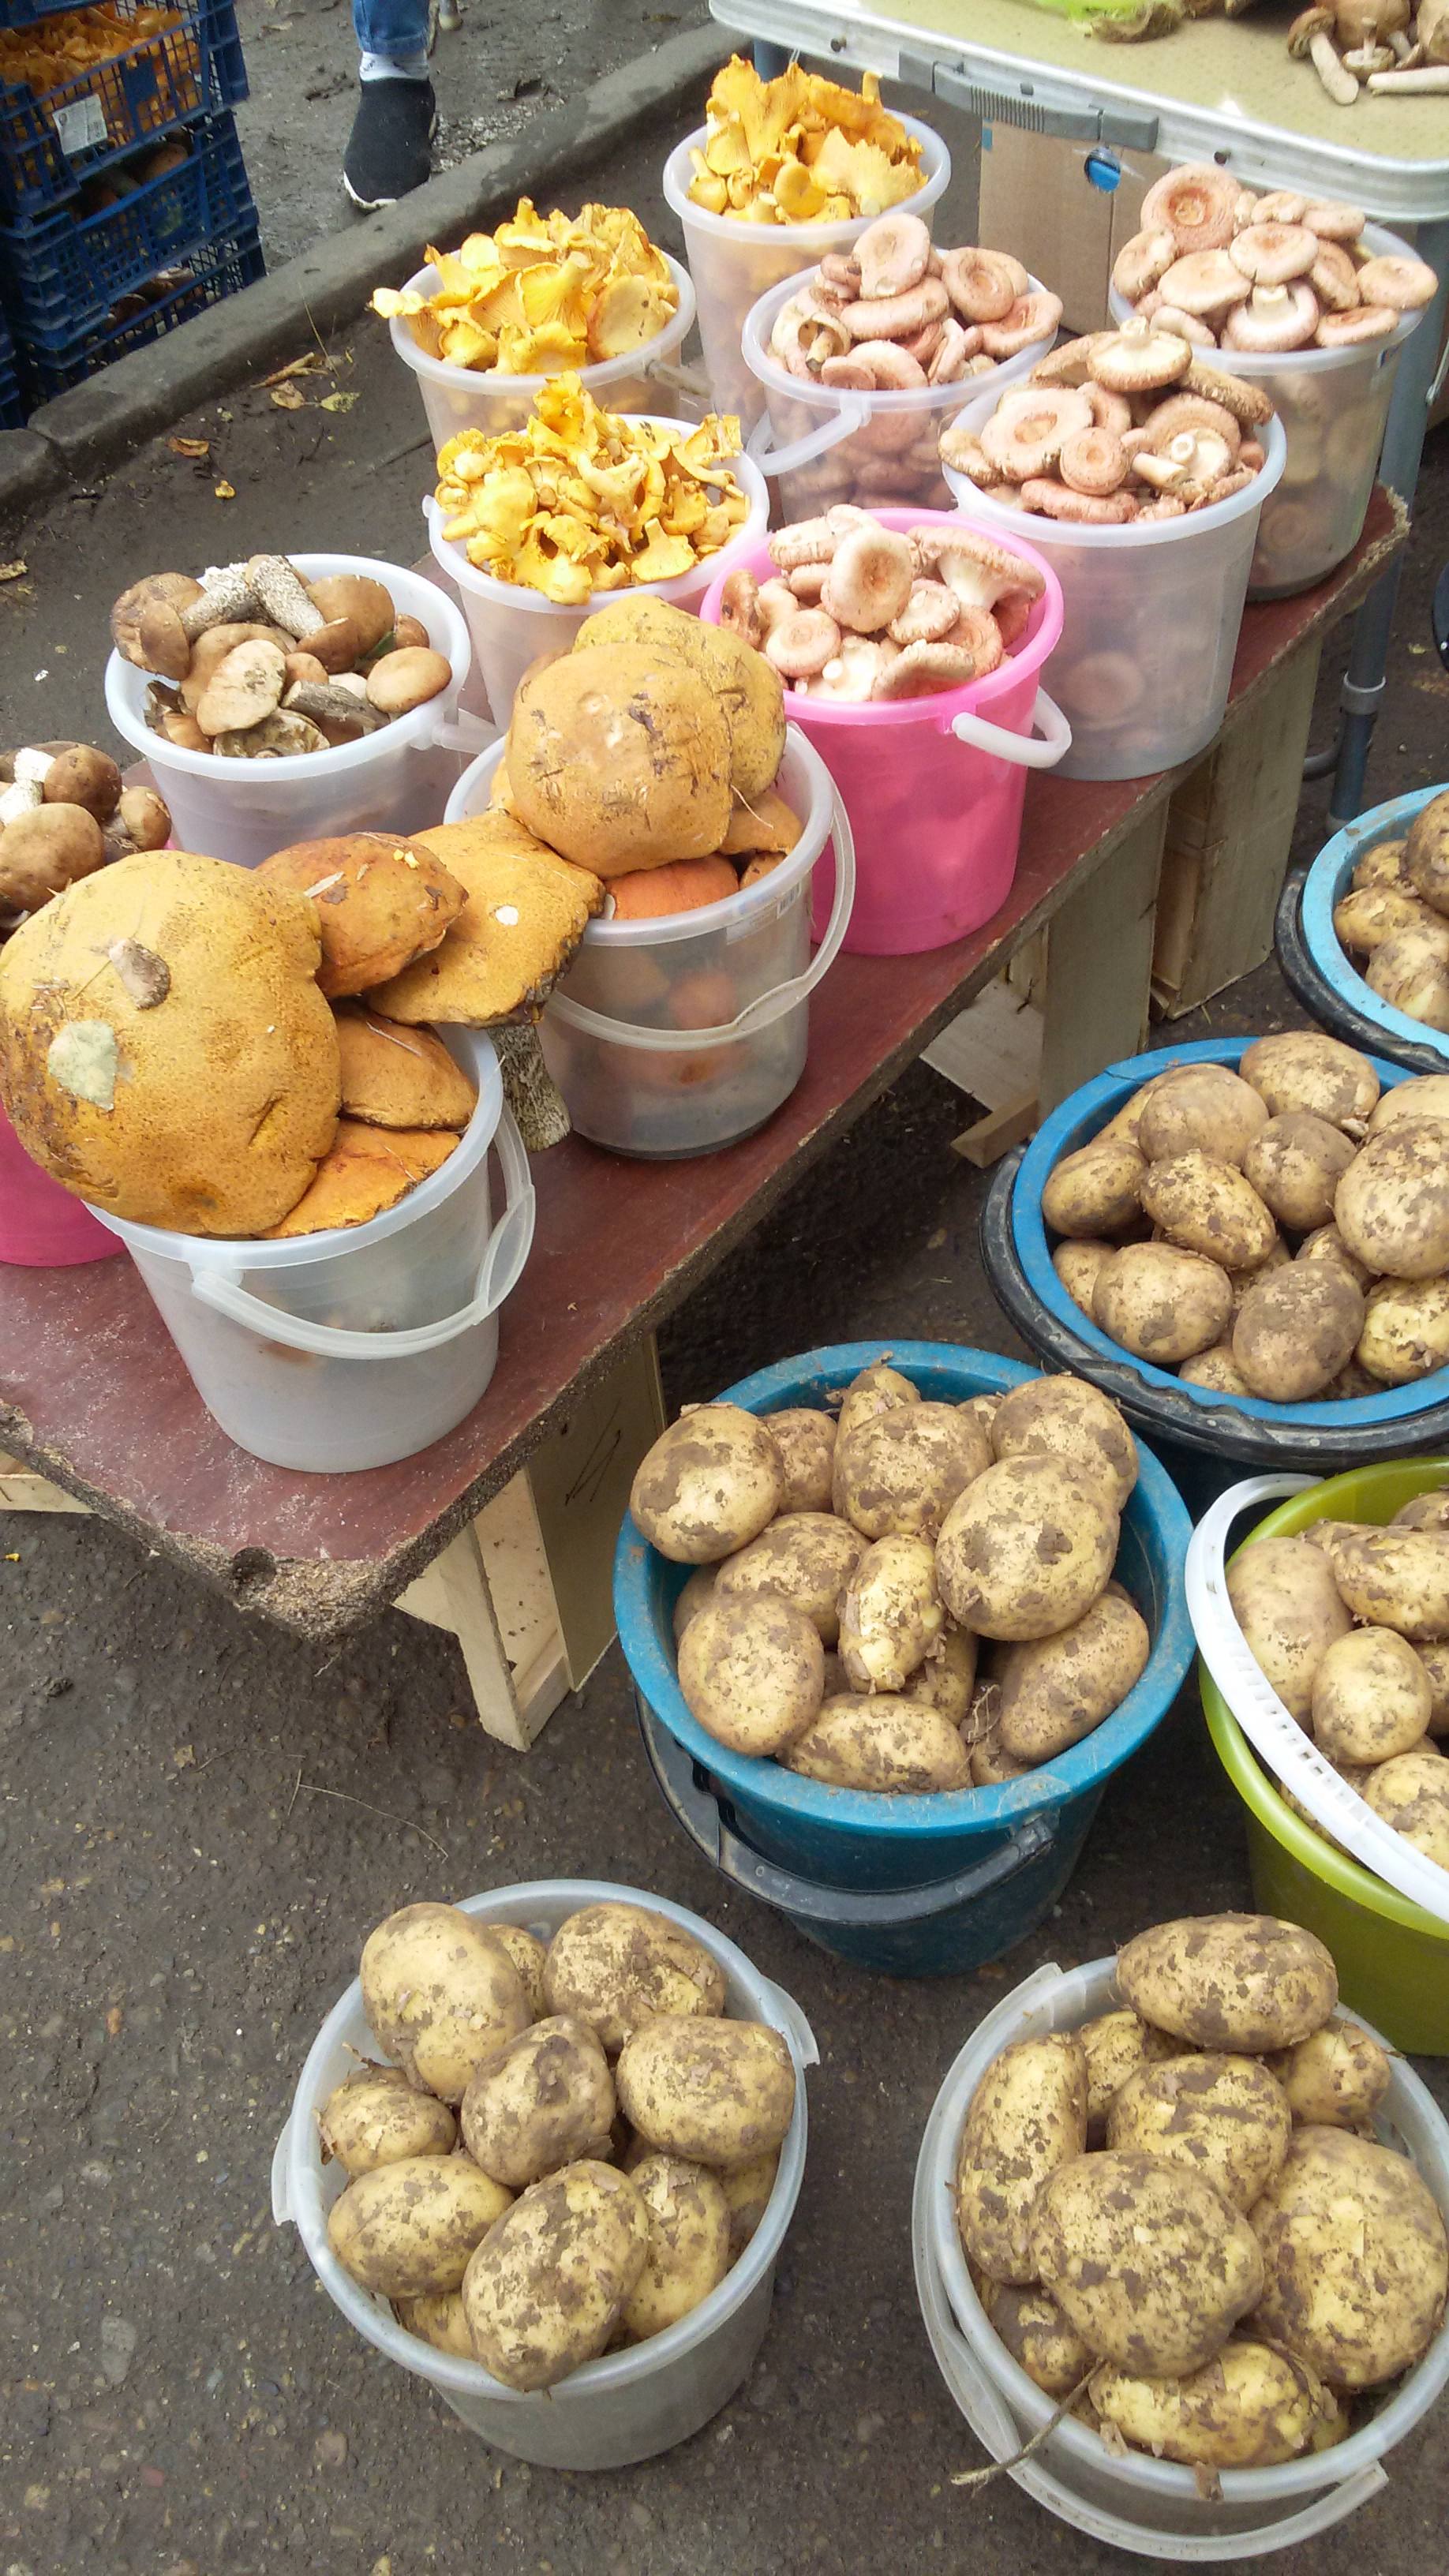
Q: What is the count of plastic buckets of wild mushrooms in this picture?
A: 11